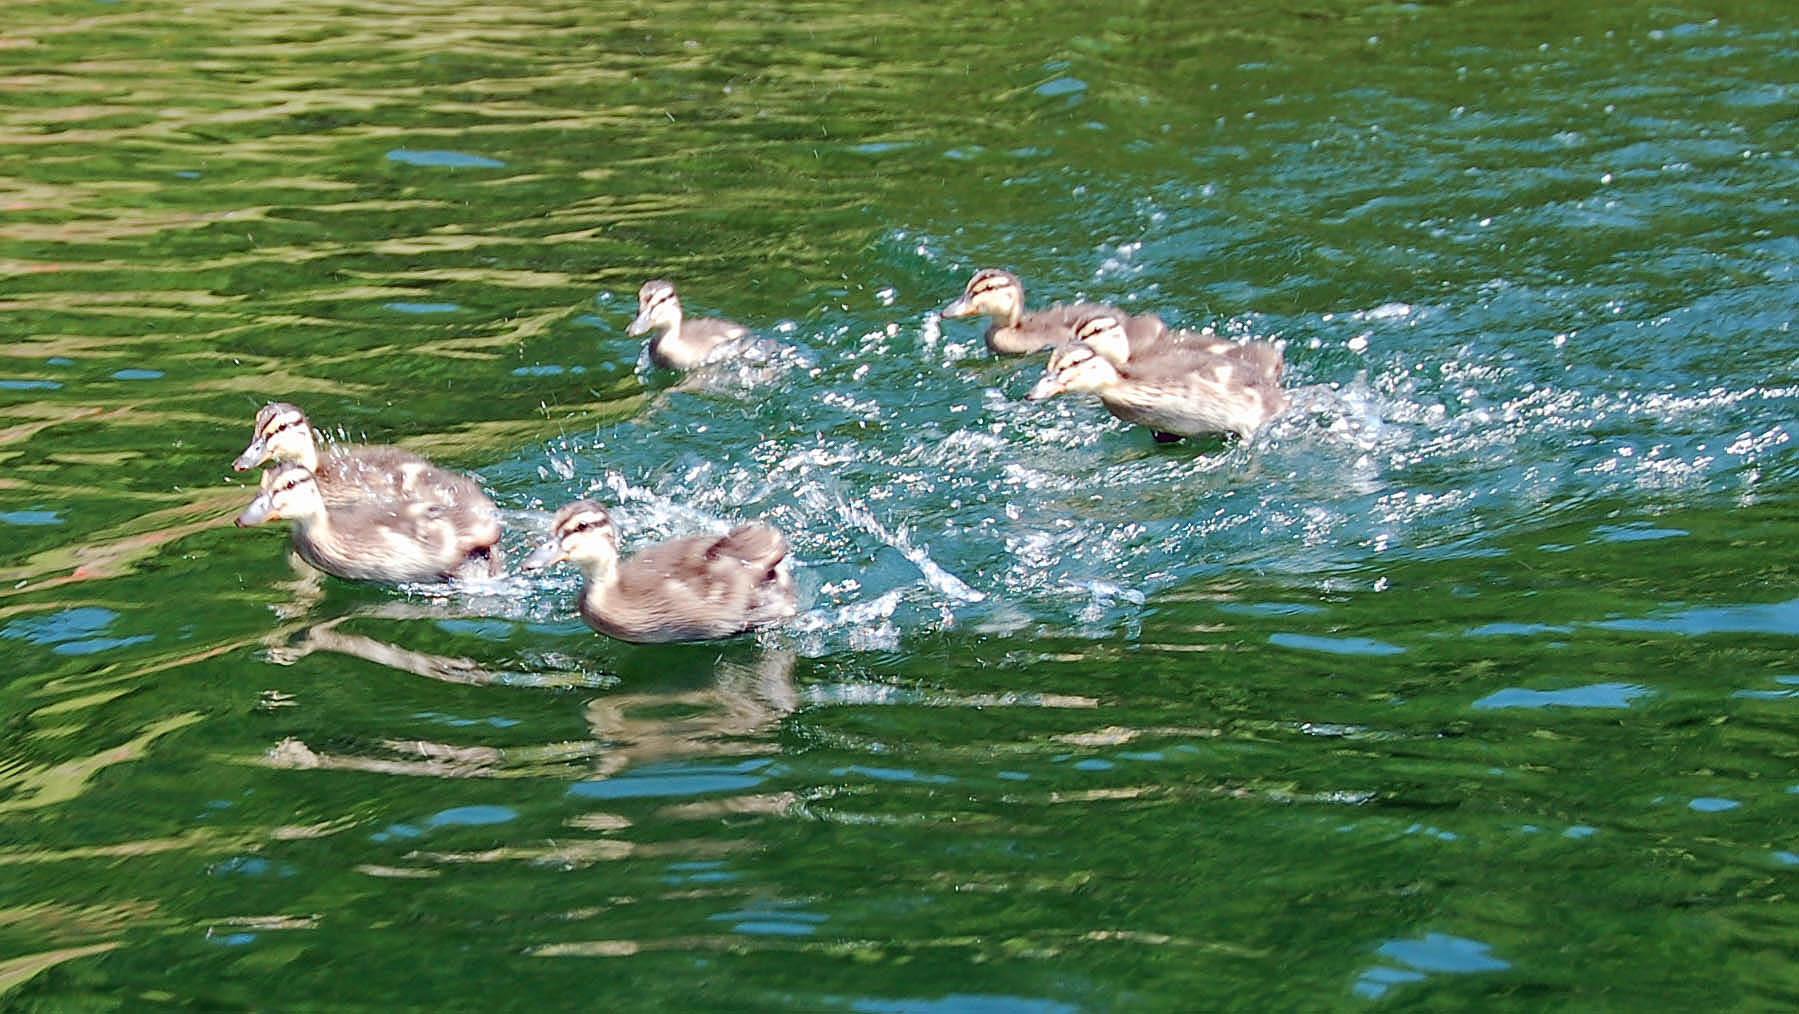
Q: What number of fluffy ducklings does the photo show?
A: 7